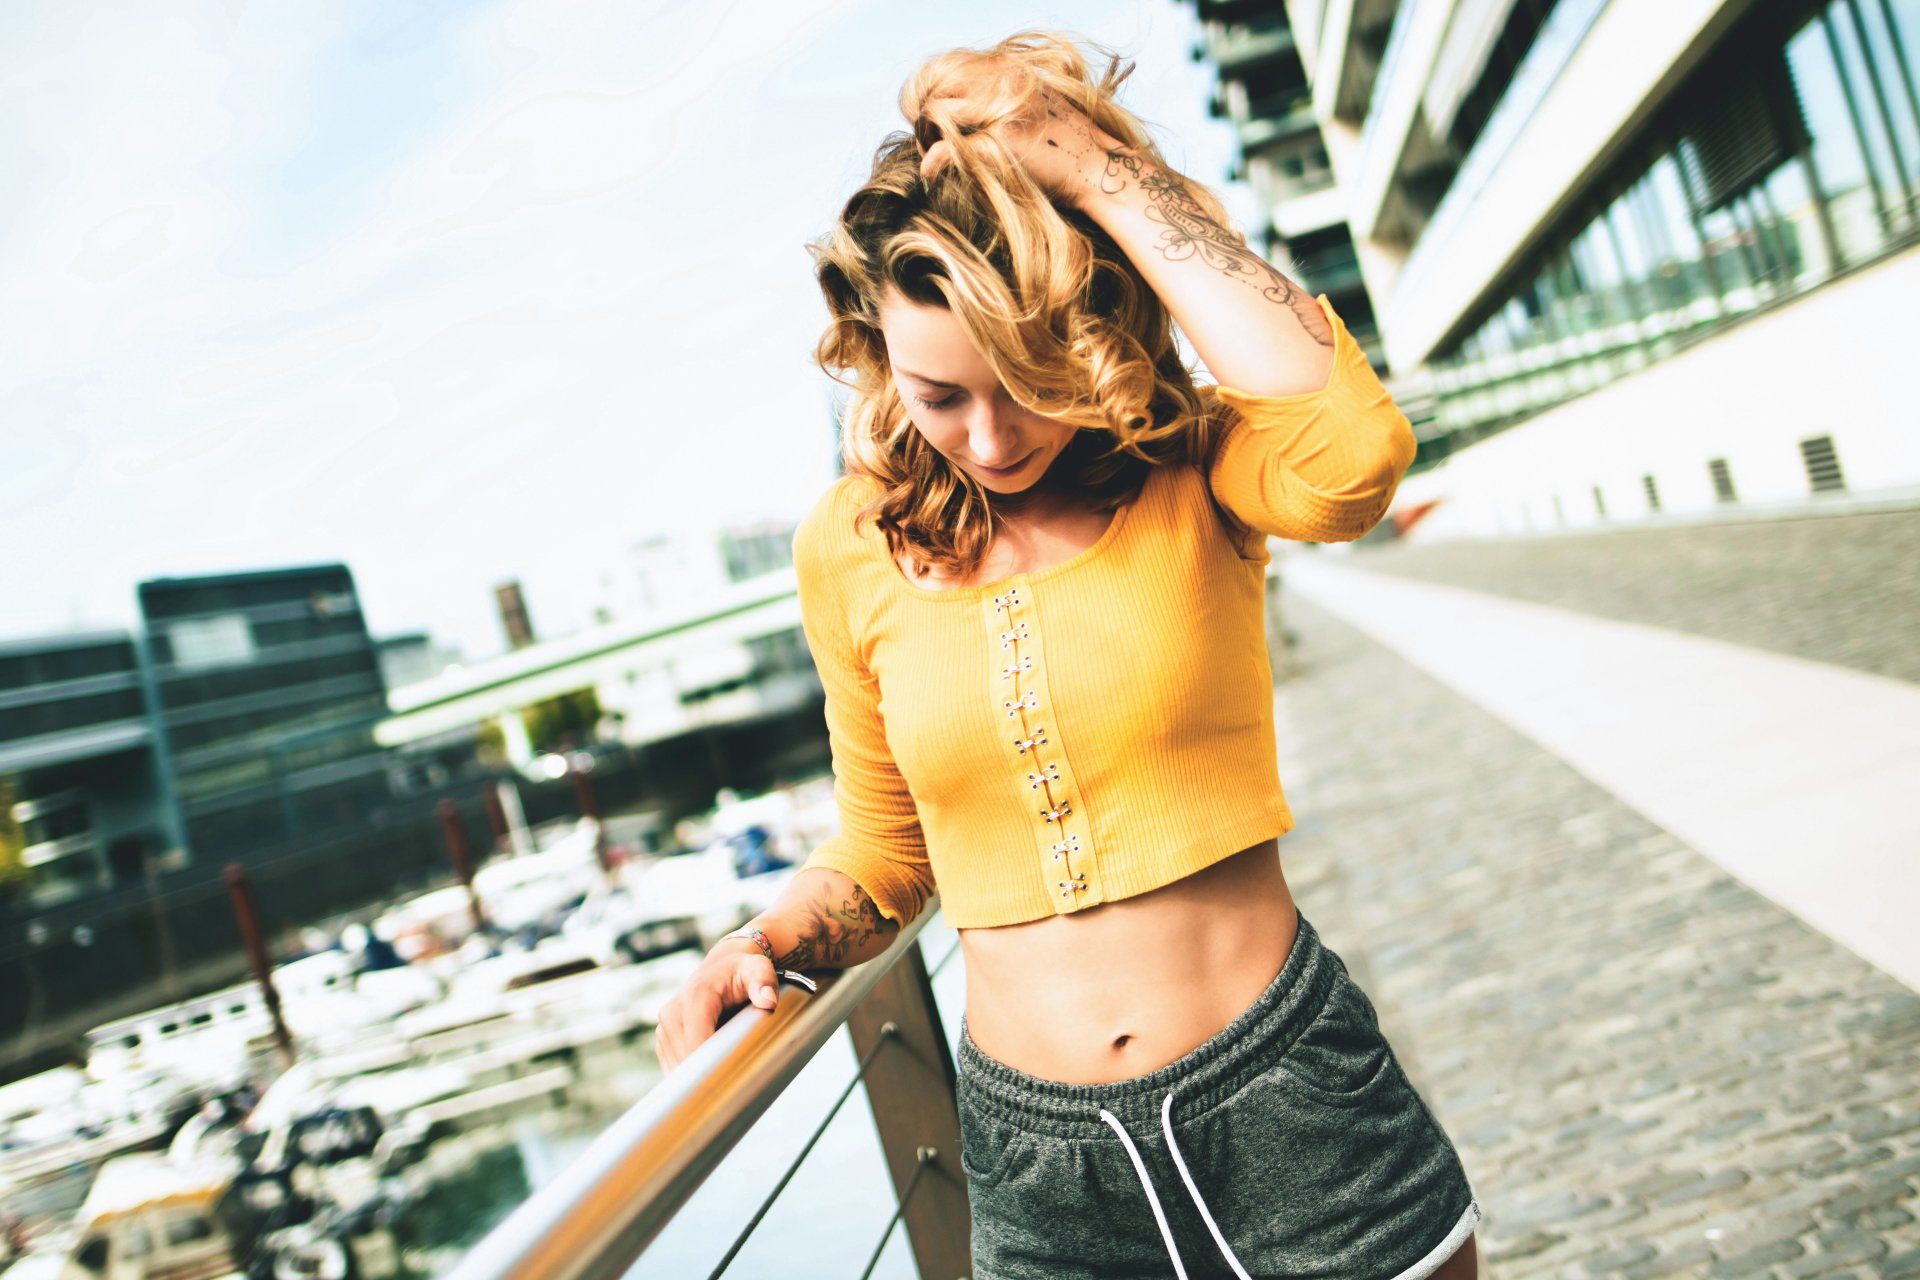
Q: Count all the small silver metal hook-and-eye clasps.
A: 9